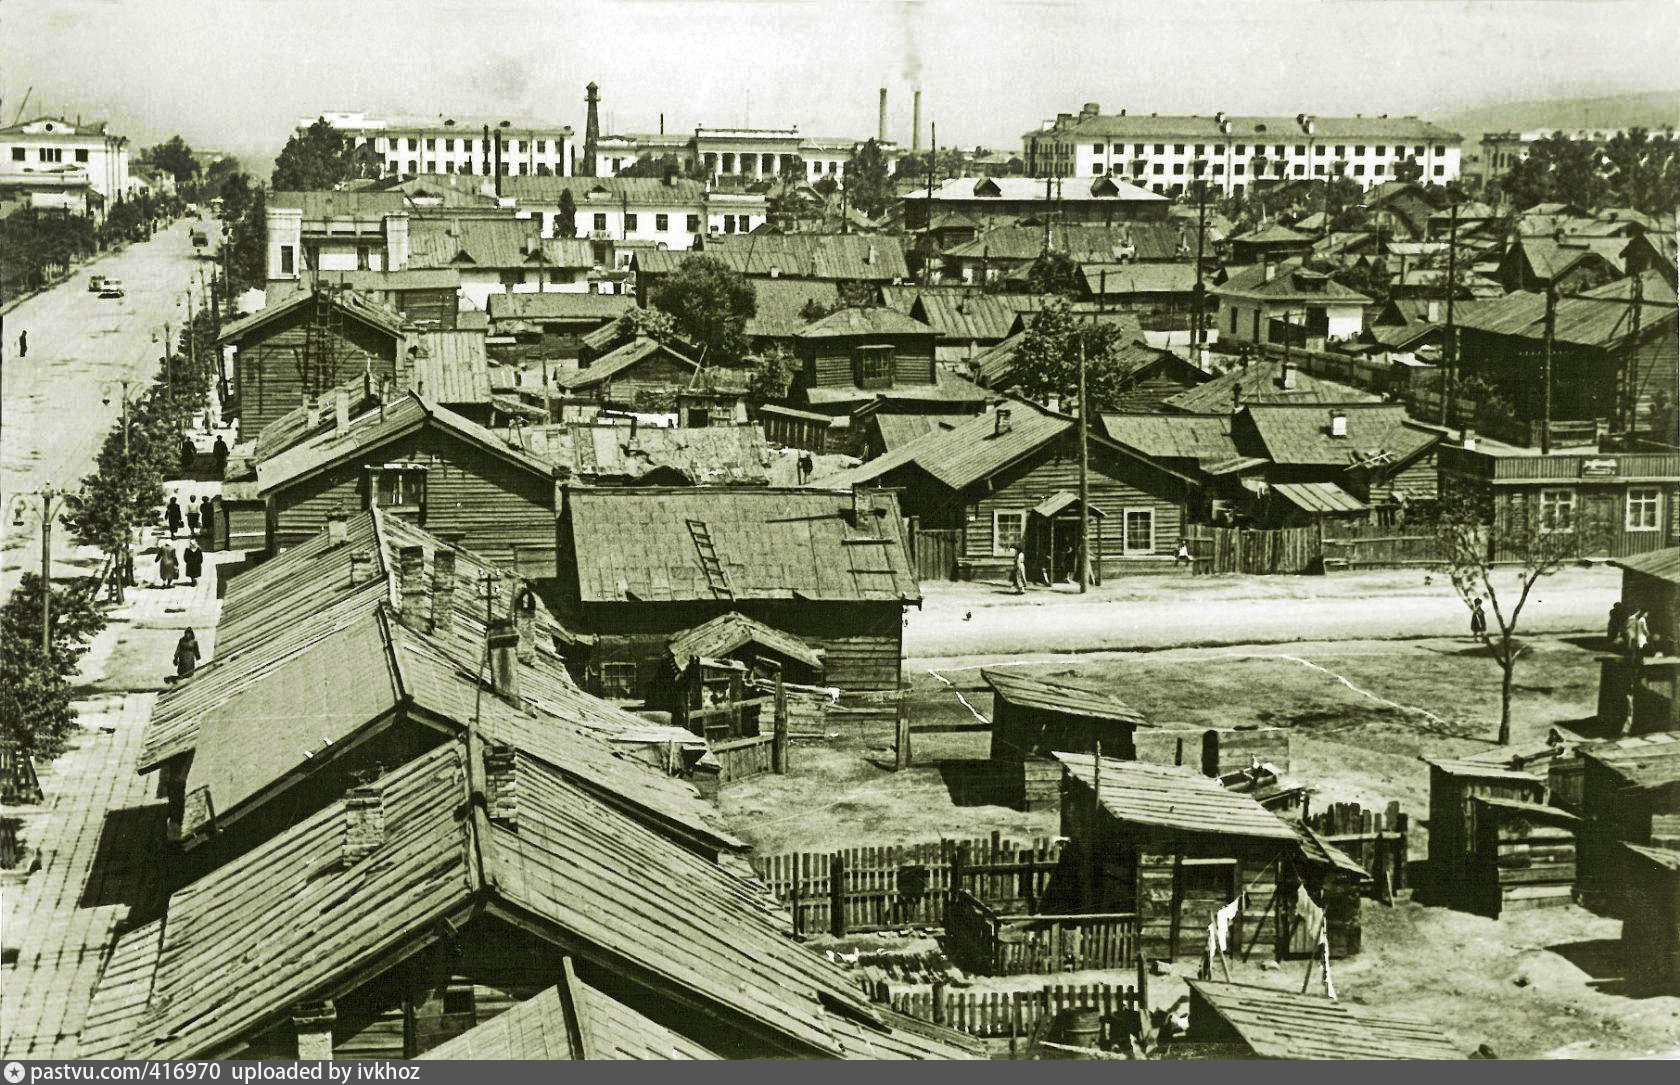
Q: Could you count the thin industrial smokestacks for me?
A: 2